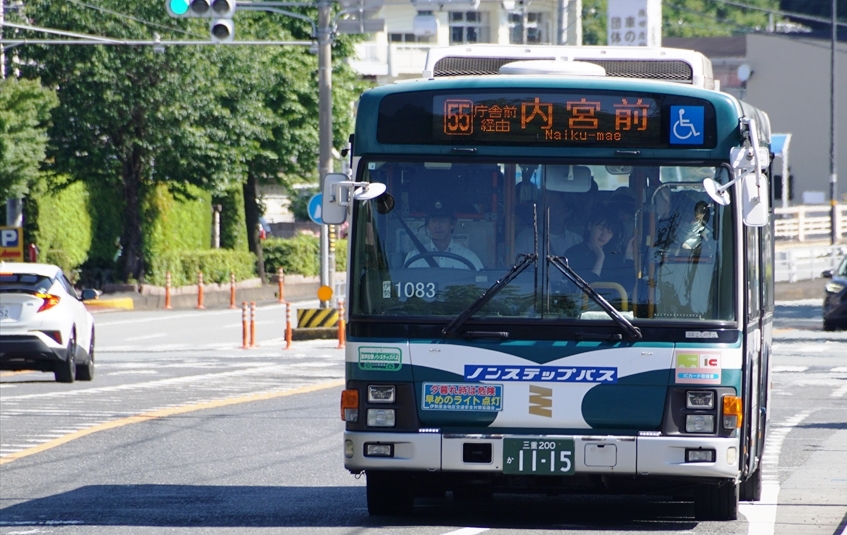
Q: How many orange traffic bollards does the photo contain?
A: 8